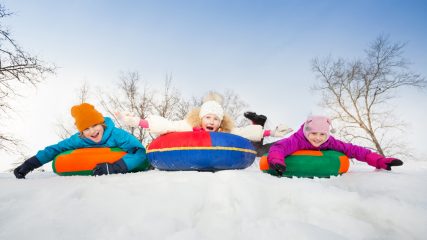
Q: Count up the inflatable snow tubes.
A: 3